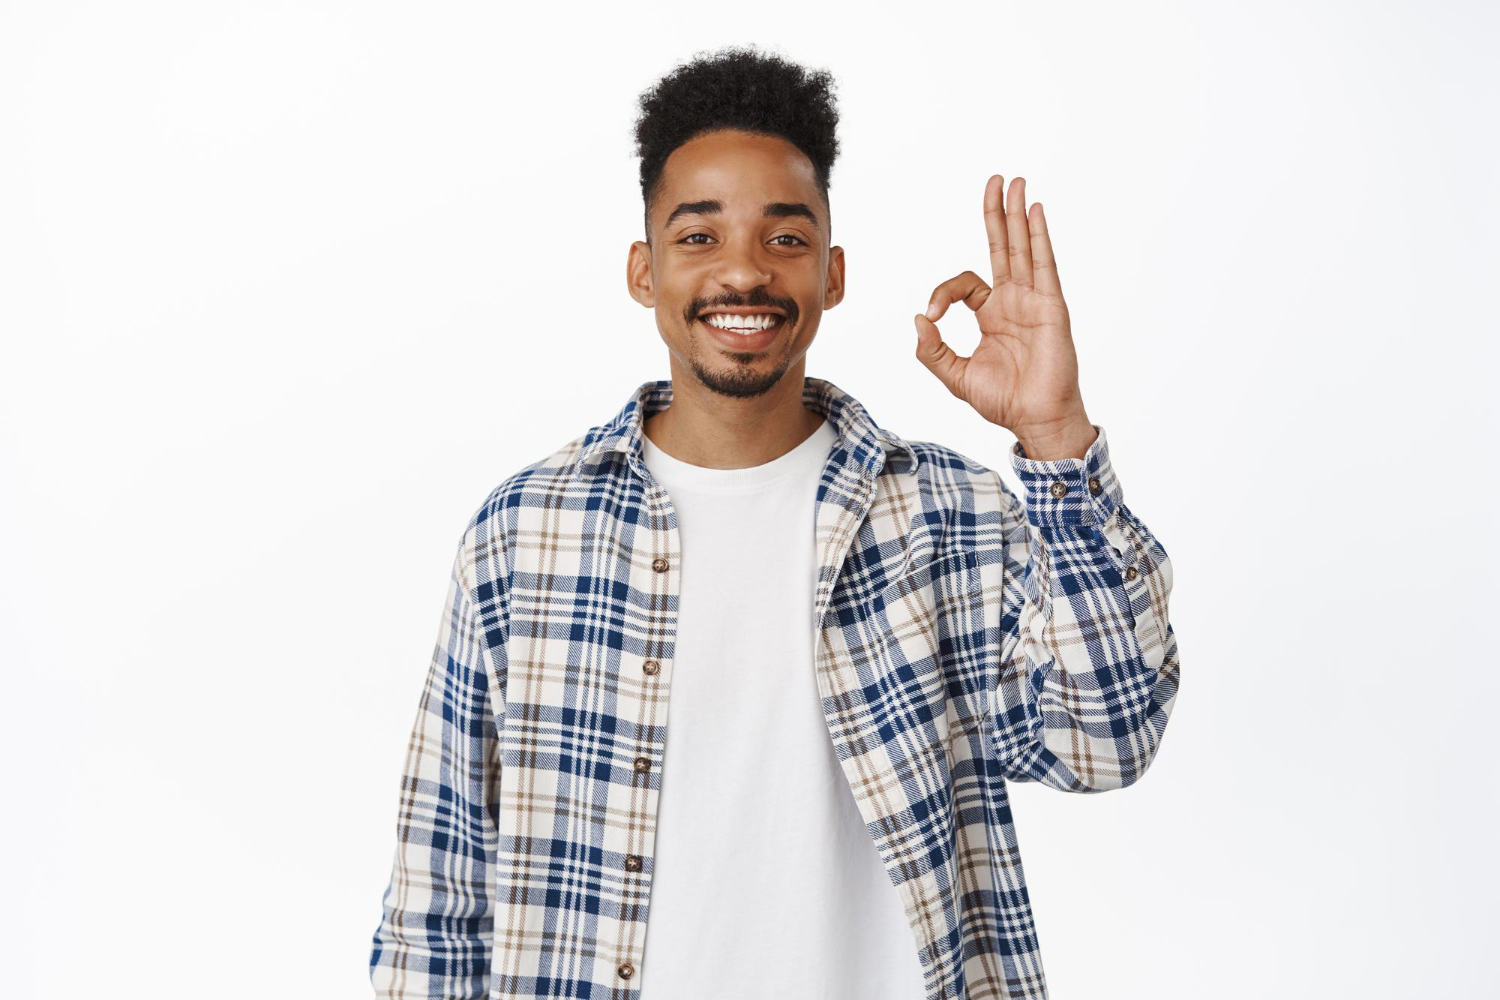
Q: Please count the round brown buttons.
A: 8